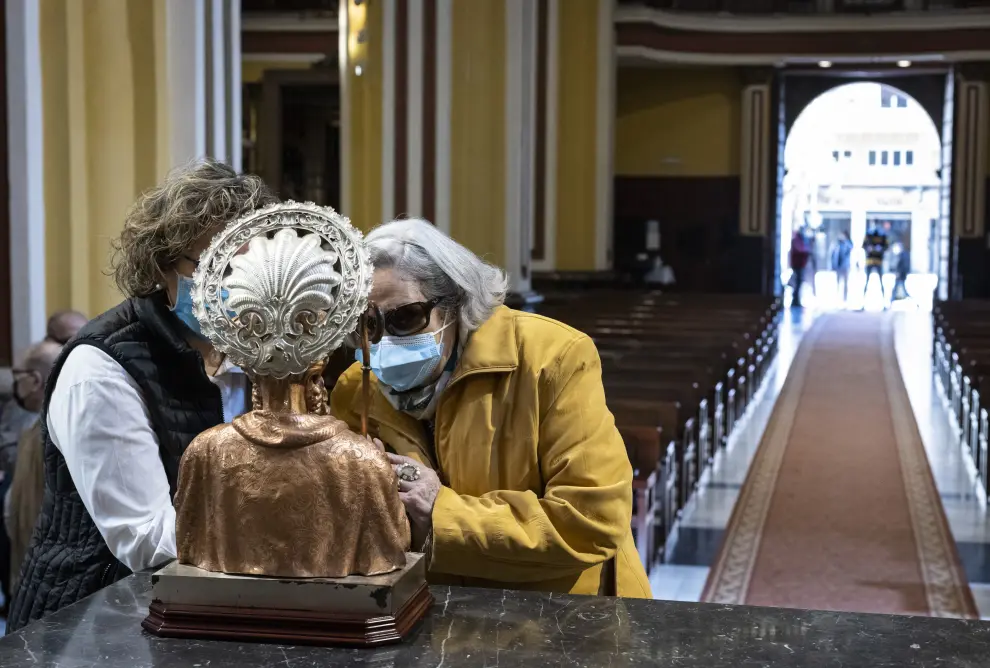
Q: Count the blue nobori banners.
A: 0